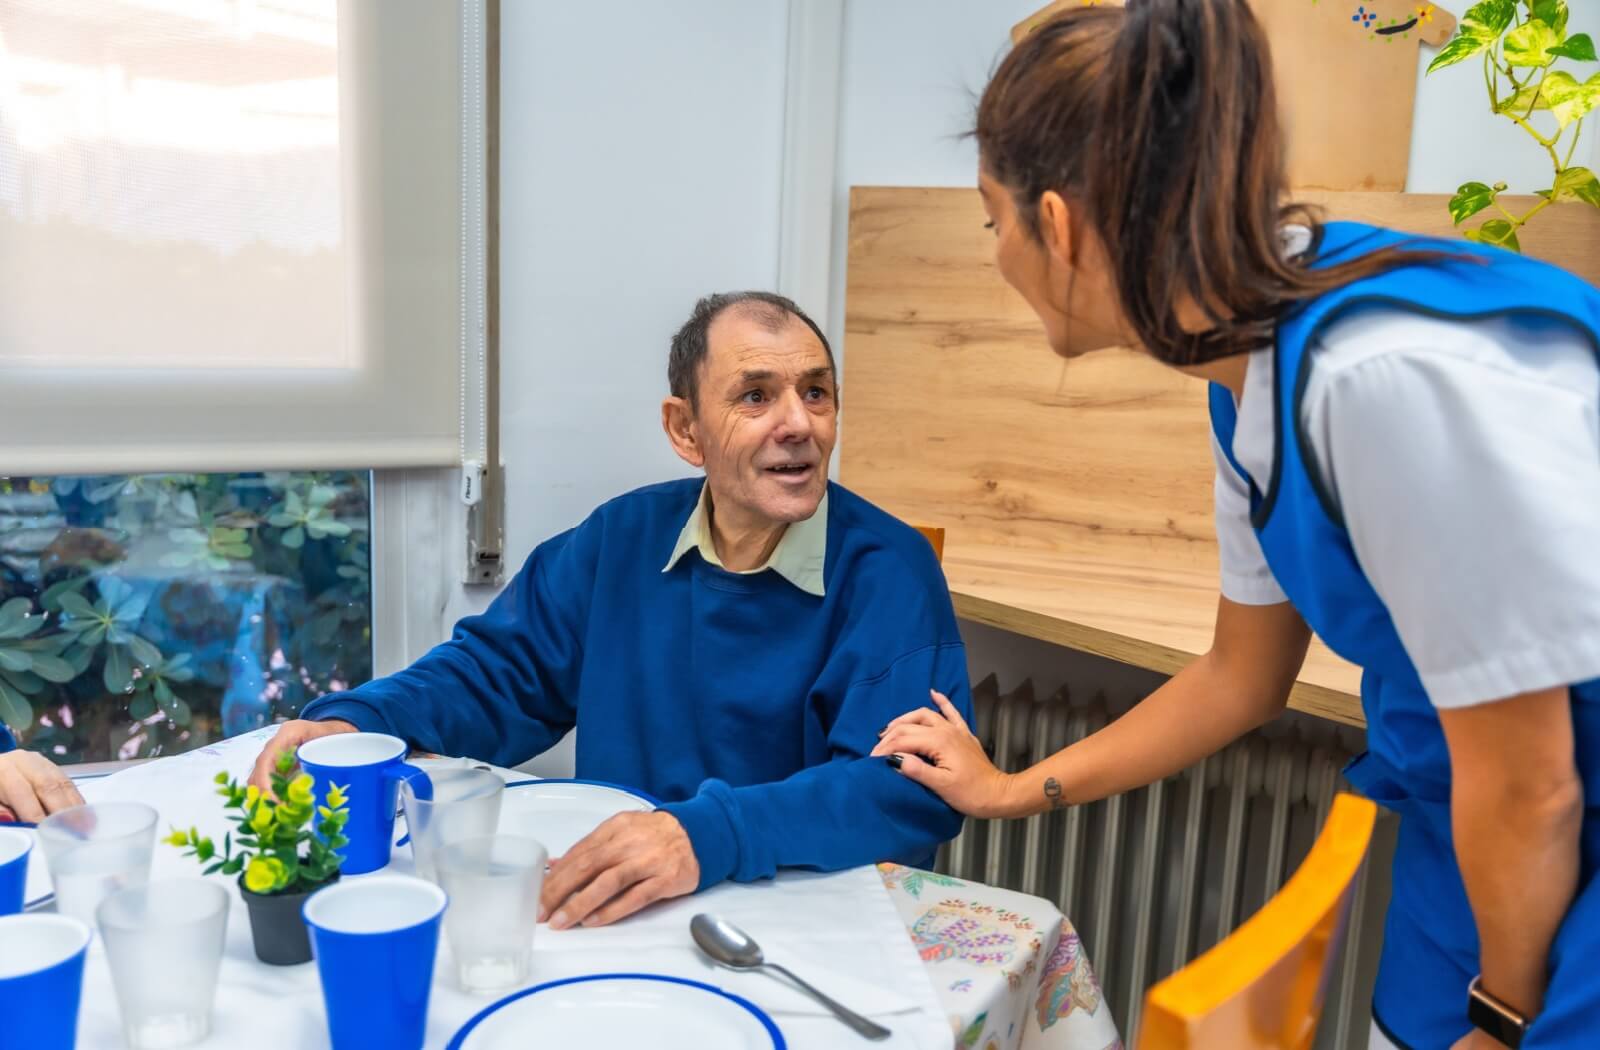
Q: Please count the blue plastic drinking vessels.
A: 4